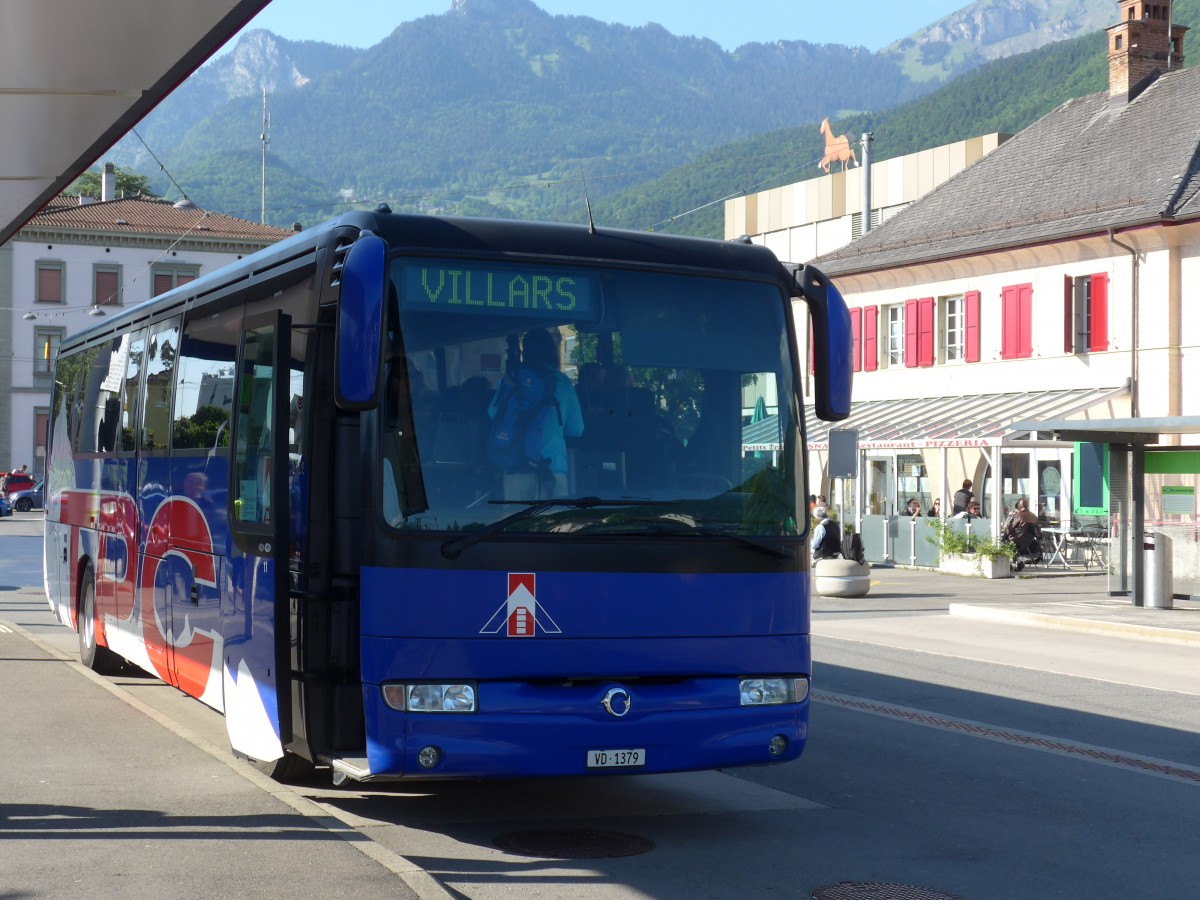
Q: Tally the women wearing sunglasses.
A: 1